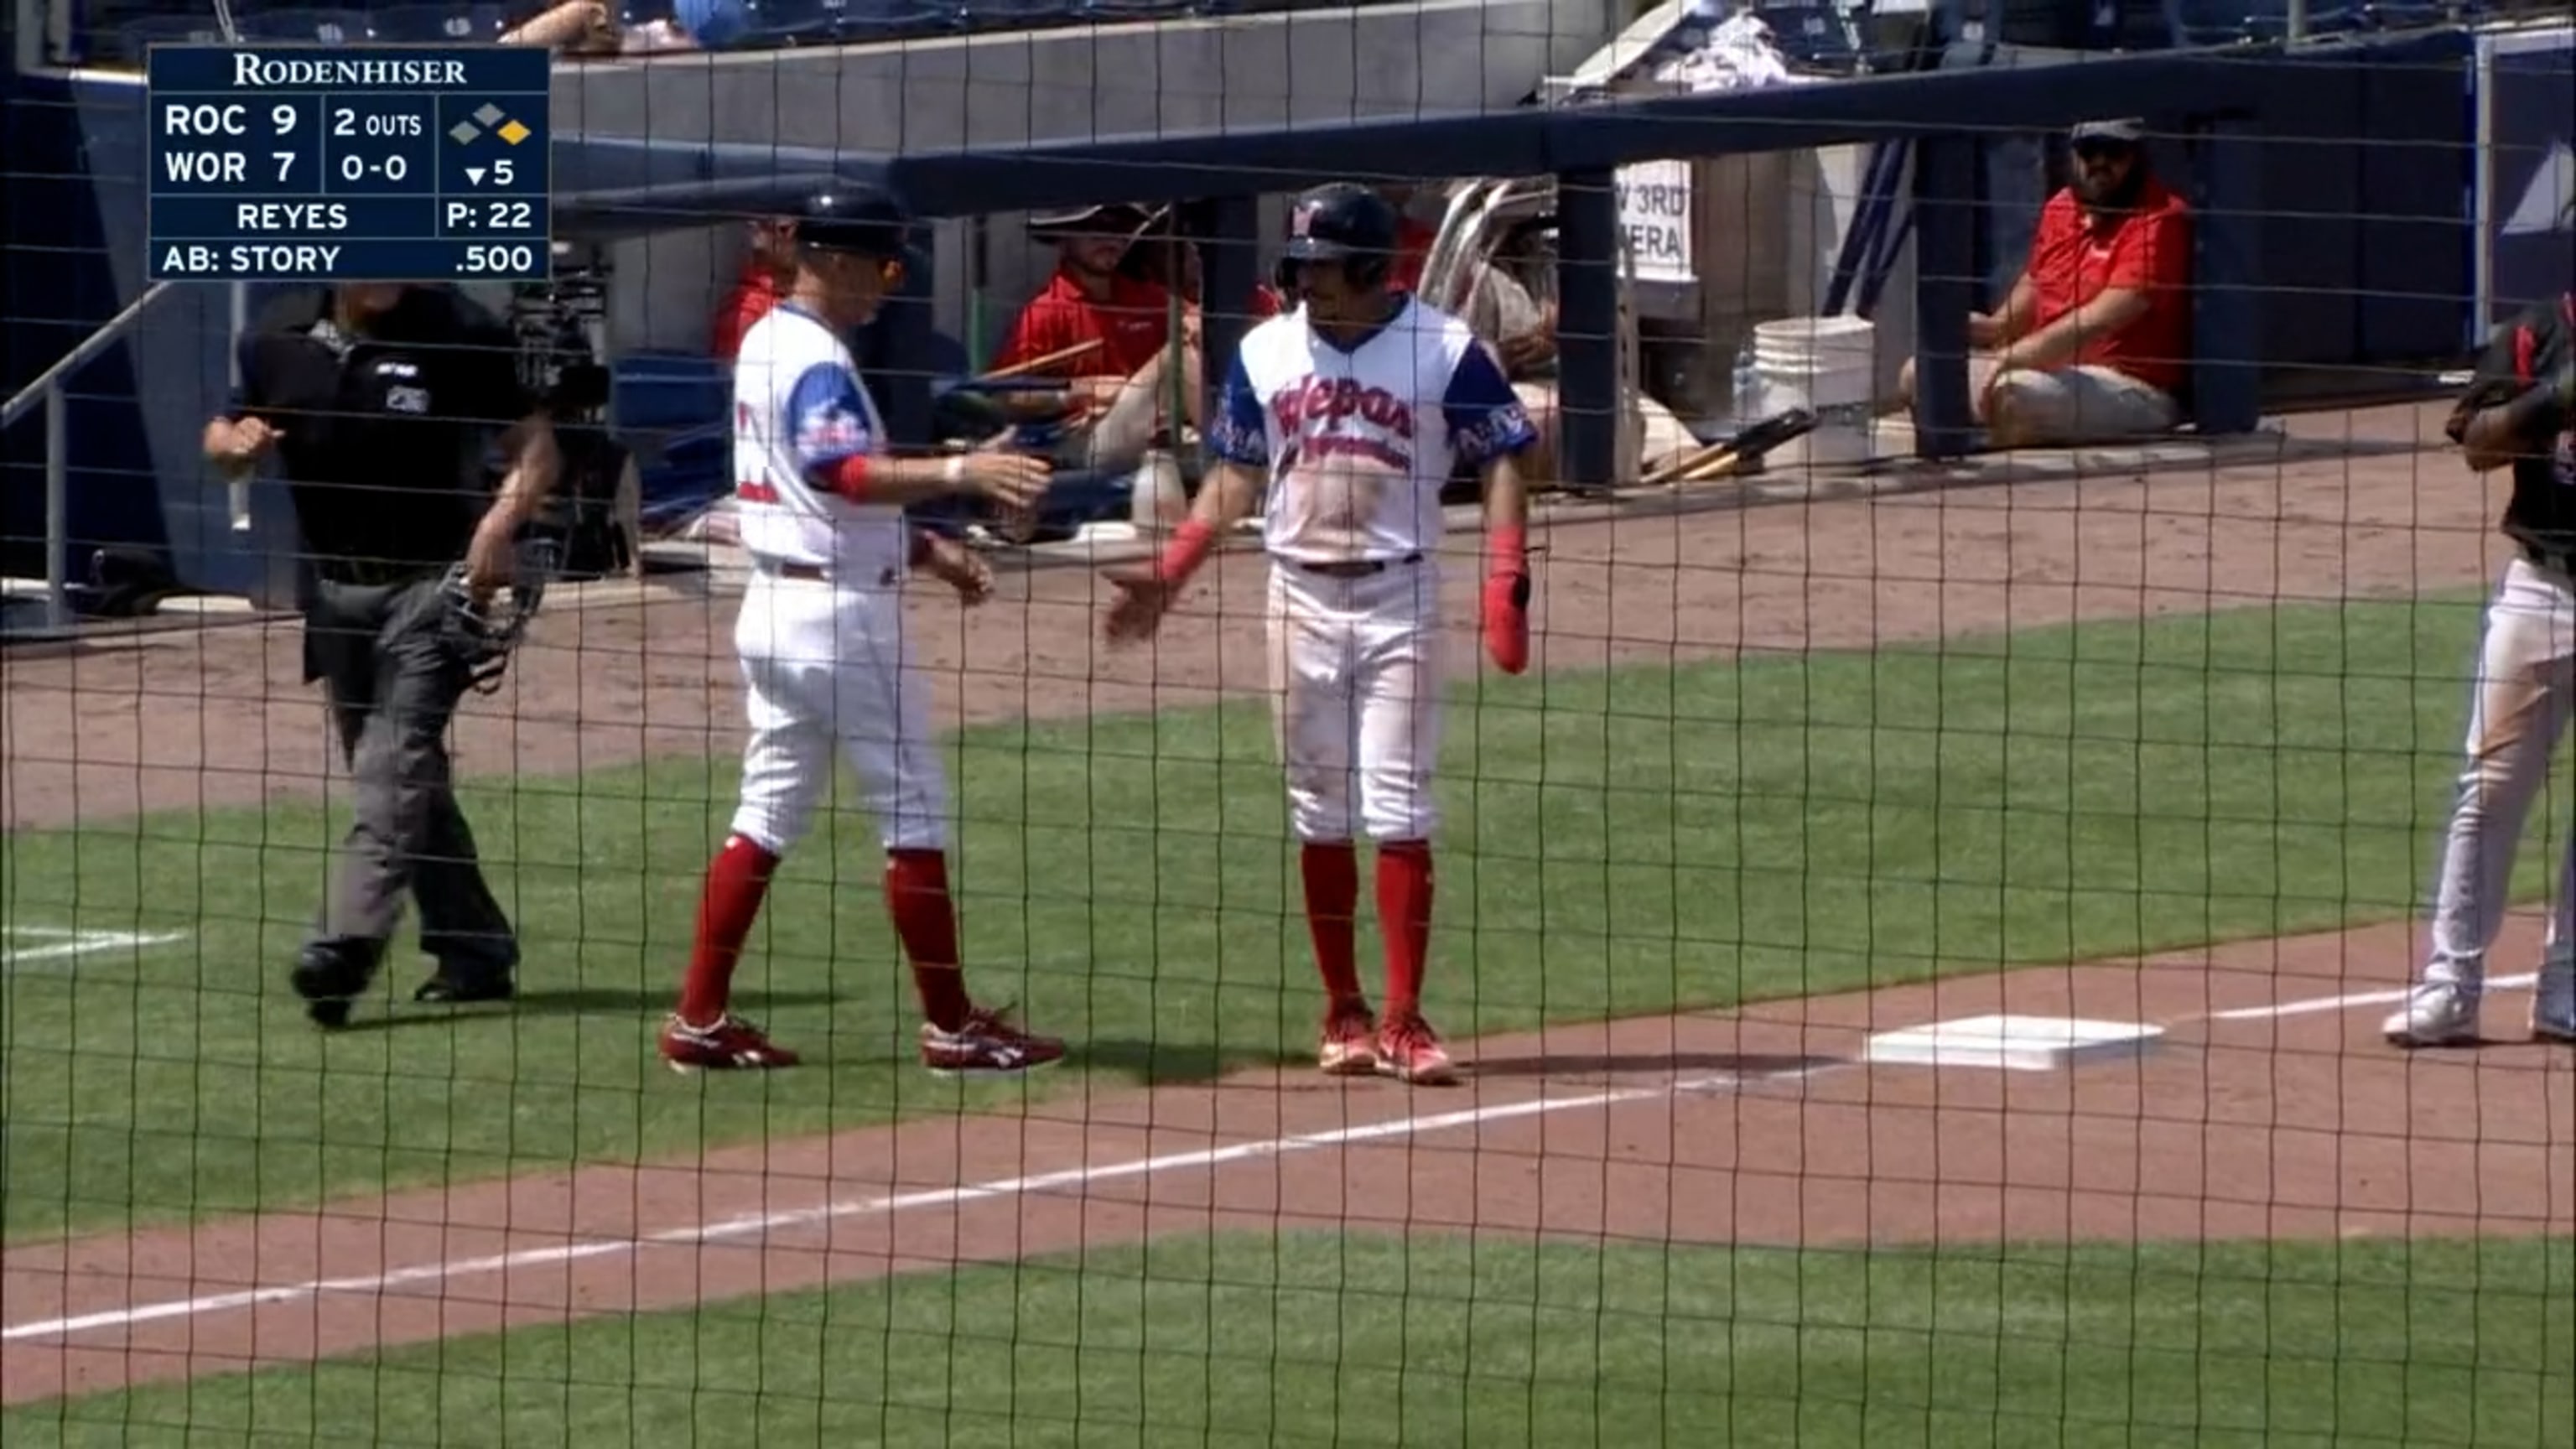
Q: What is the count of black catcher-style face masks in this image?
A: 1